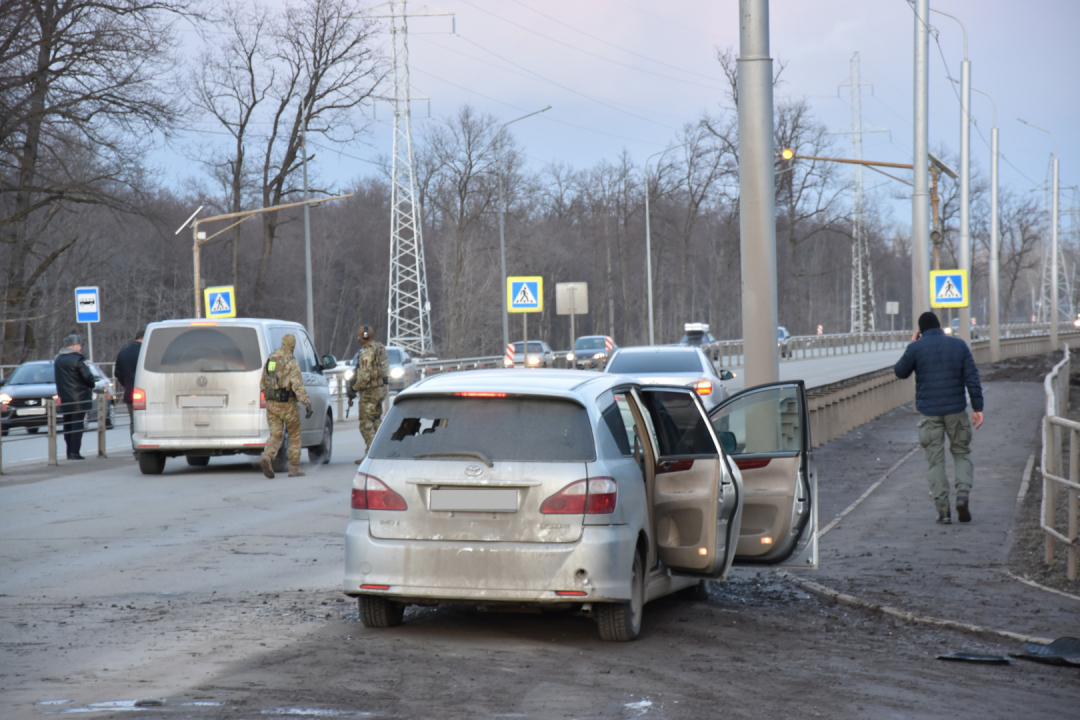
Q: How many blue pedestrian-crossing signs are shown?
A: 3